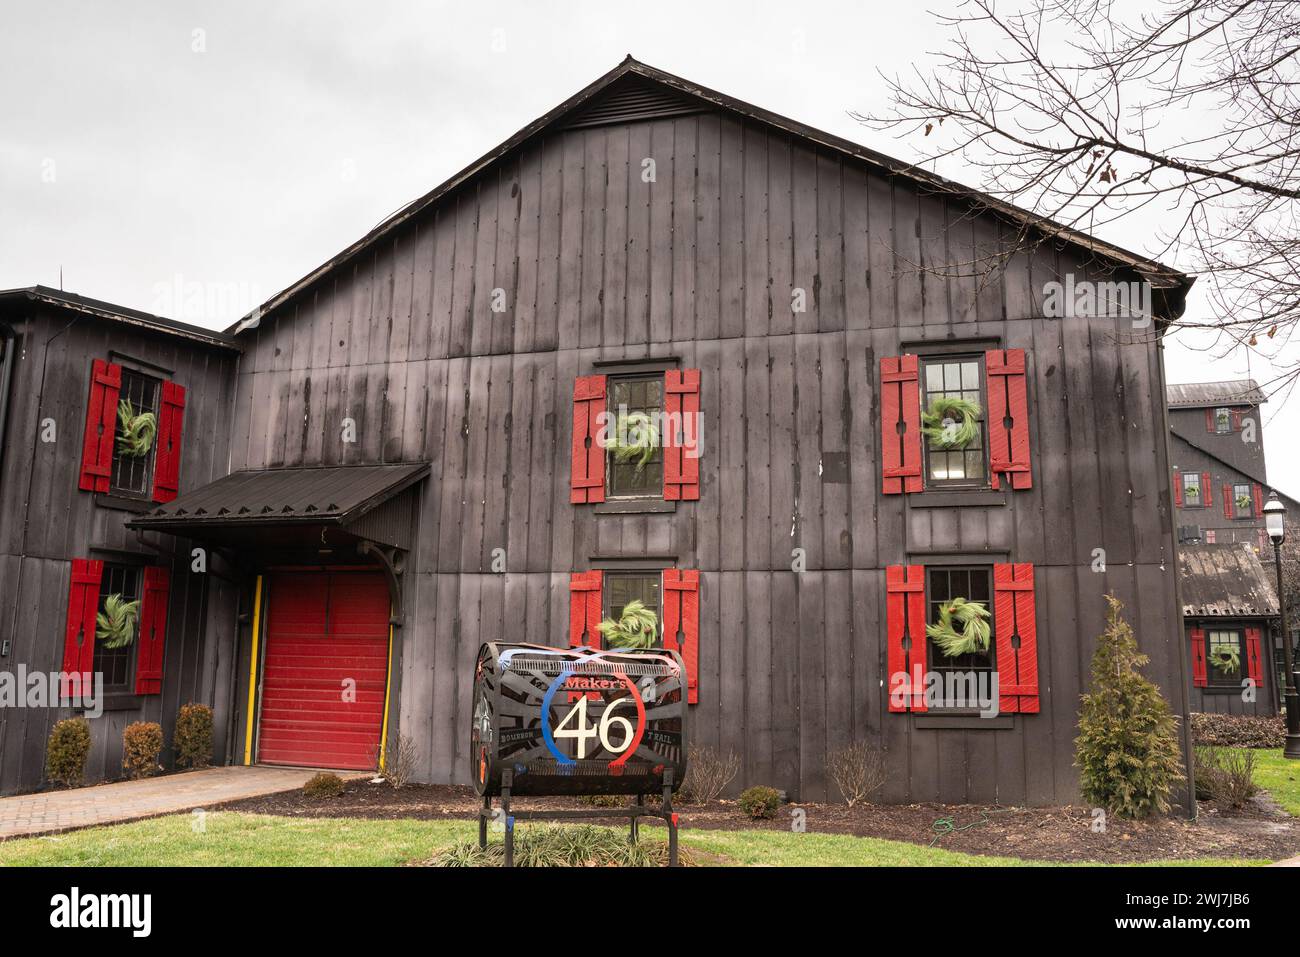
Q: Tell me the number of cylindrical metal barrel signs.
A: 1